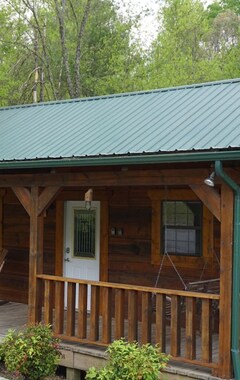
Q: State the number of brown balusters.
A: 13